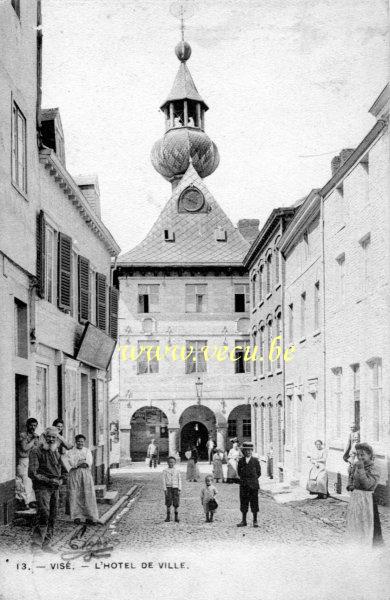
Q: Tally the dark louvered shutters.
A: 5